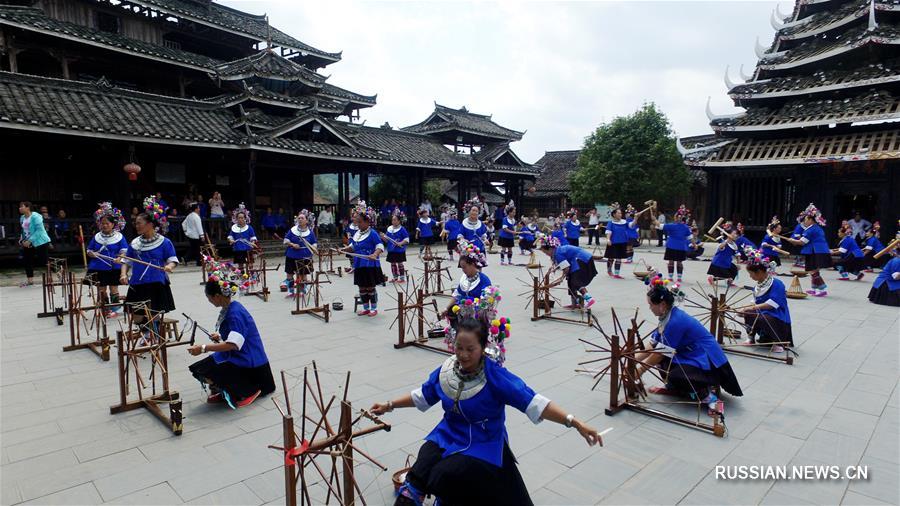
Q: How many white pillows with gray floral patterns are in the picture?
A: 0